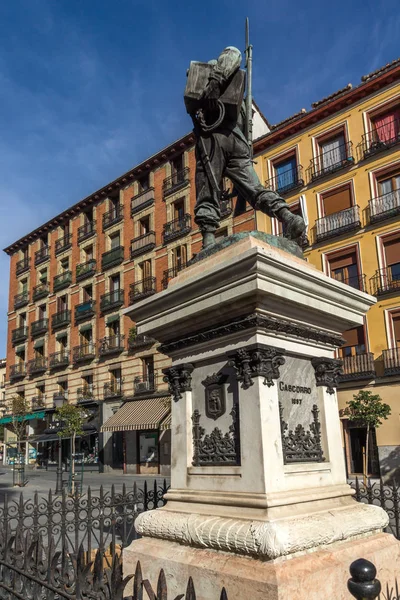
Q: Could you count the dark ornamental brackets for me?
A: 3